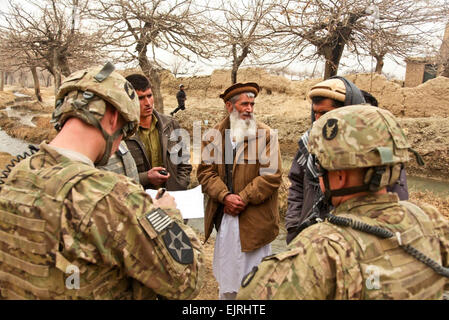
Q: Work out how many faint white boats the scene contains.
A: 0